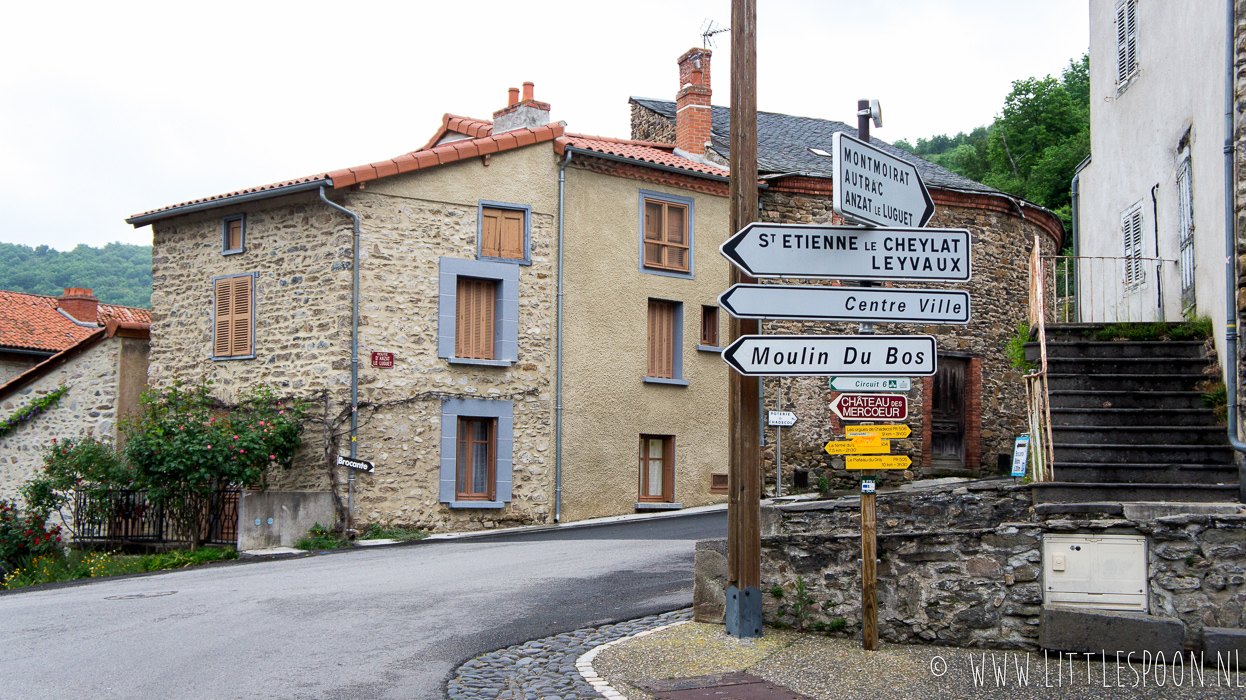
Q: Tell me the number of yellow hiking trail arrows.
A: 3